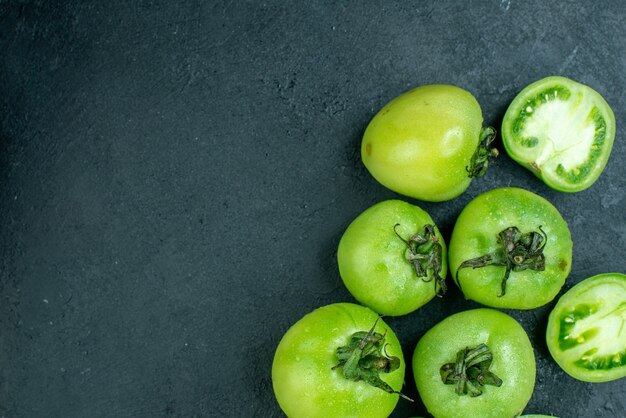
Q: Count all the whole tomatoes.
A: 5